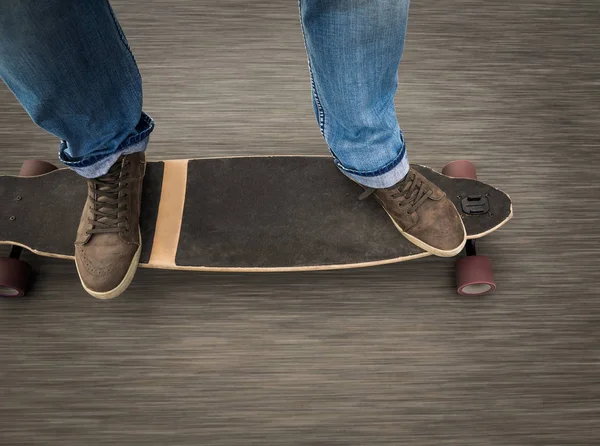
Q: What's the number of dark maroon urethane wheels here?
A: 4